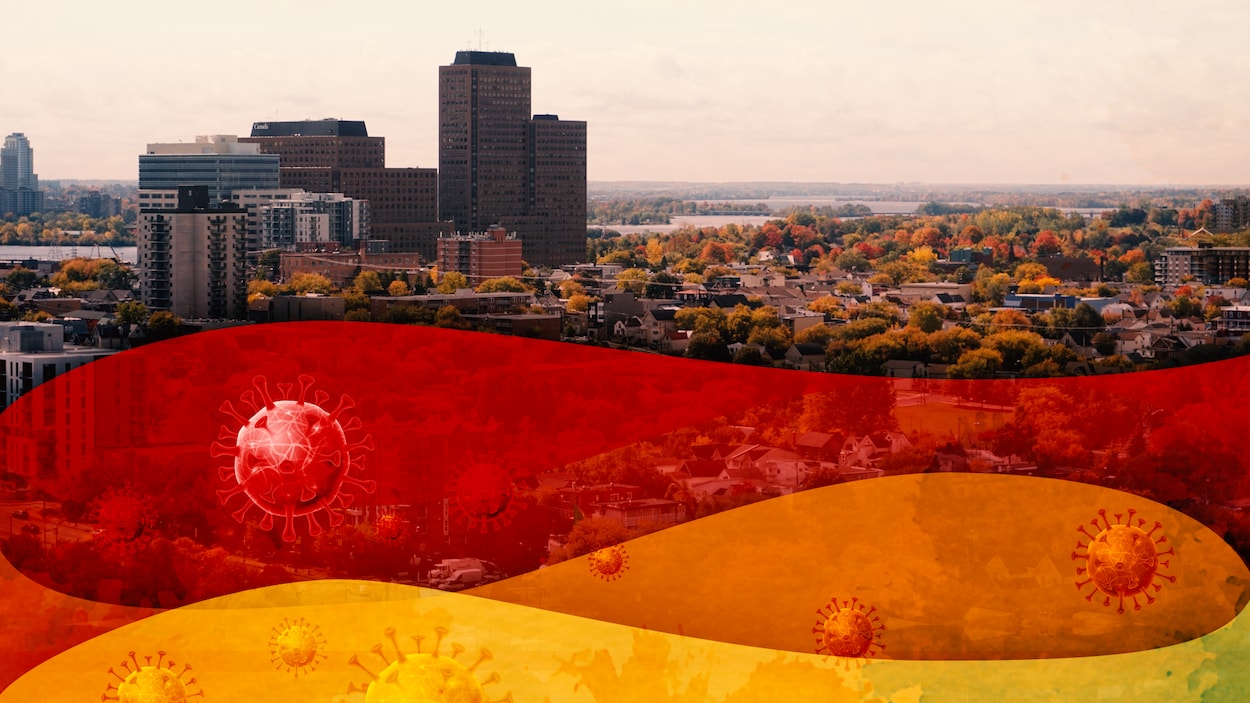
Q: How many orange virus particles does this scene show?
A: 3